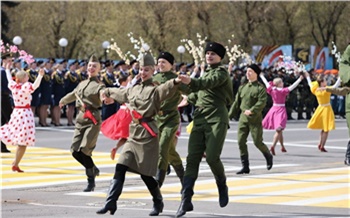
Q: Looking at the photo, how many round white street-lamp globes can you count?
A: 5